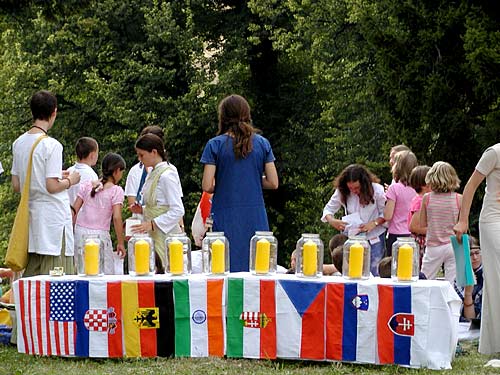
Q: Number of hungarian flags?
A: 1